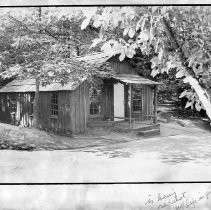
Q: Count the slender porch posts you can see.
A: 2